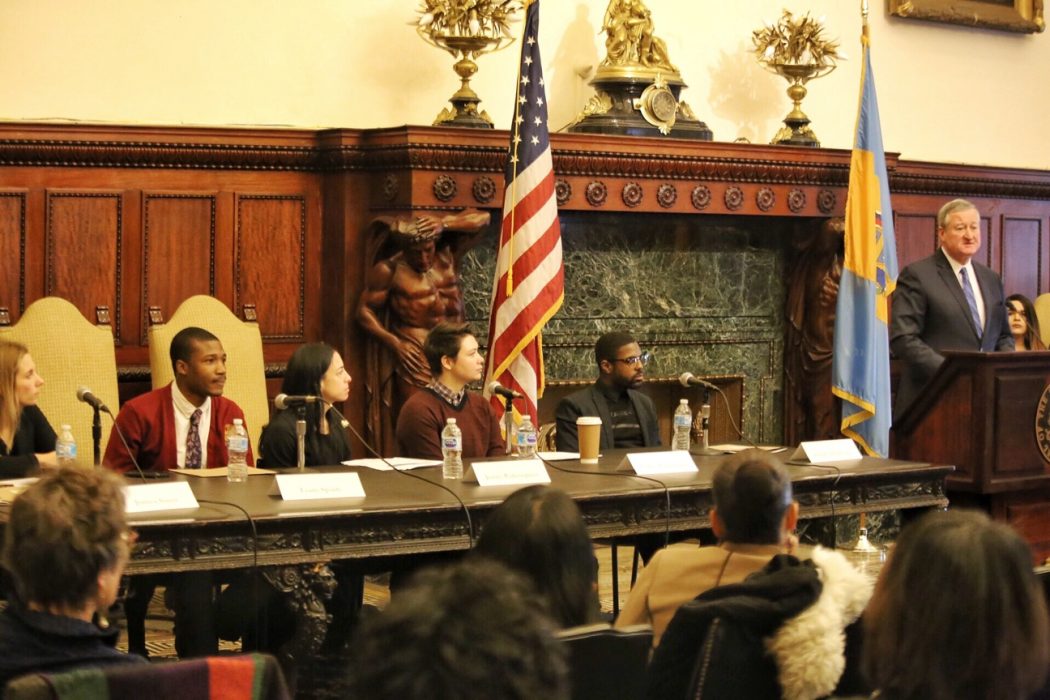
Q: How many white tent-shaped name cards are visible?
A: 5